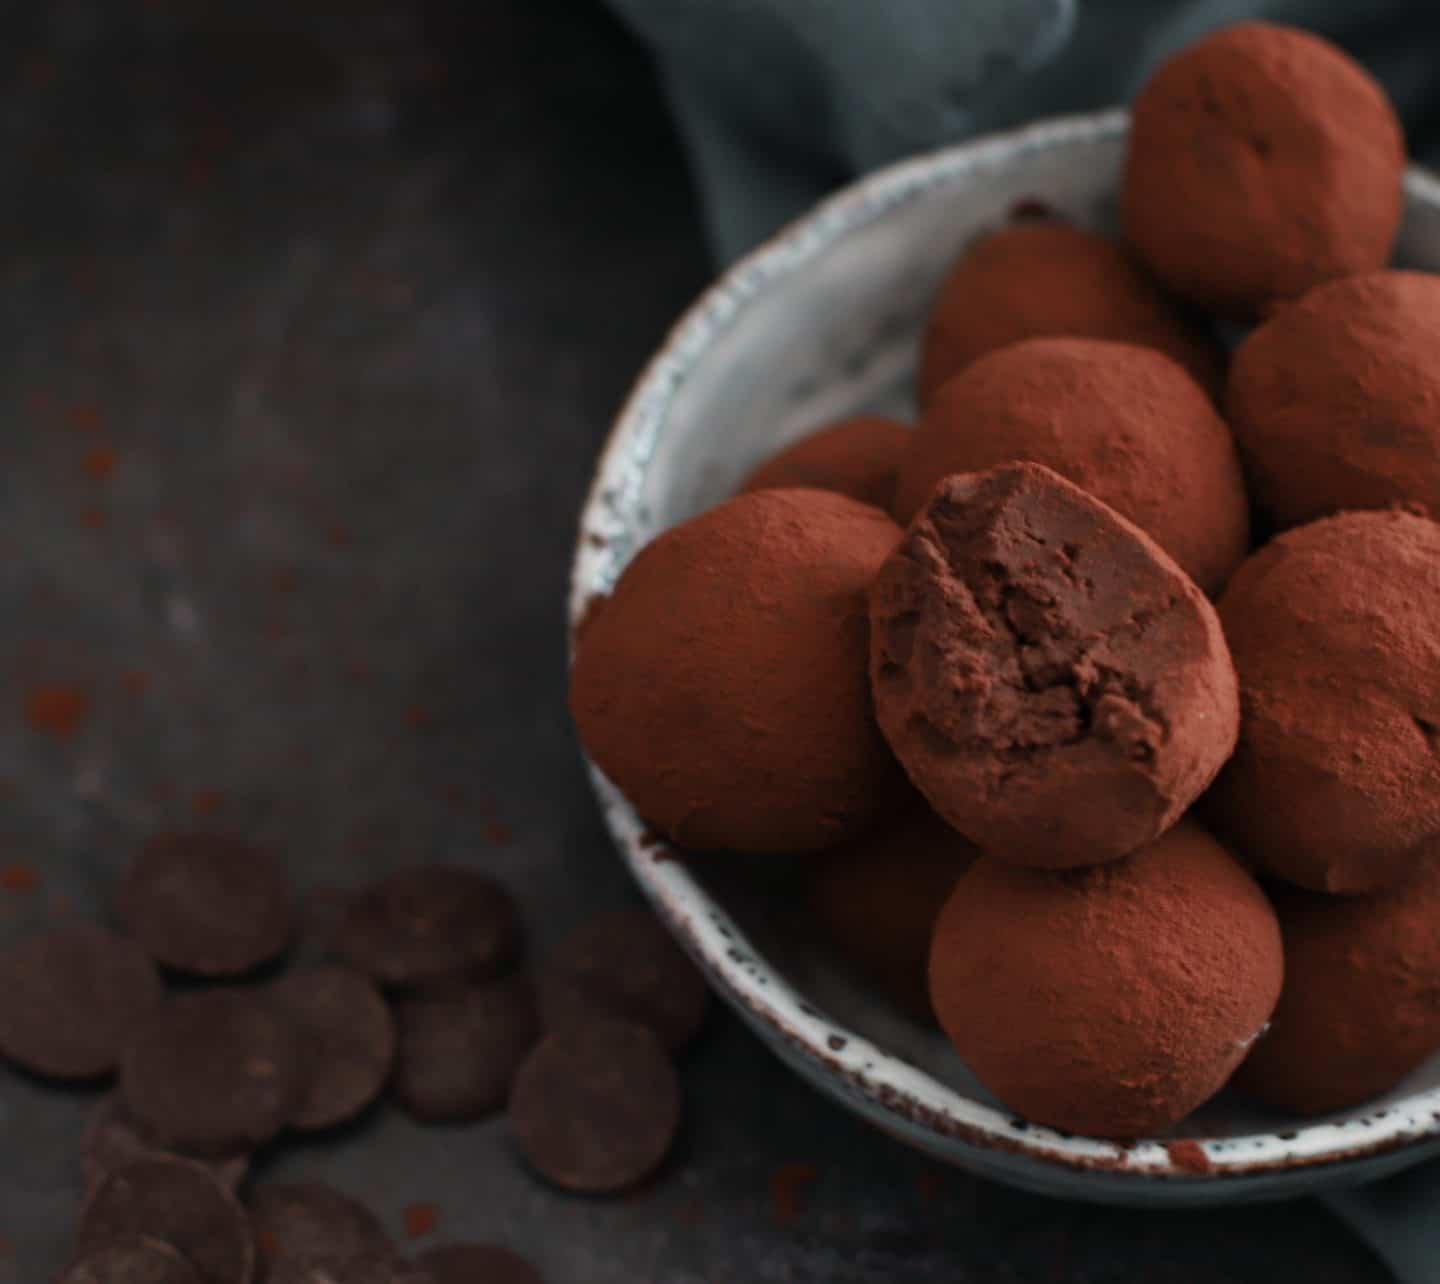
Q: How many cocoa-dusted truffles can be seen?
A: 11